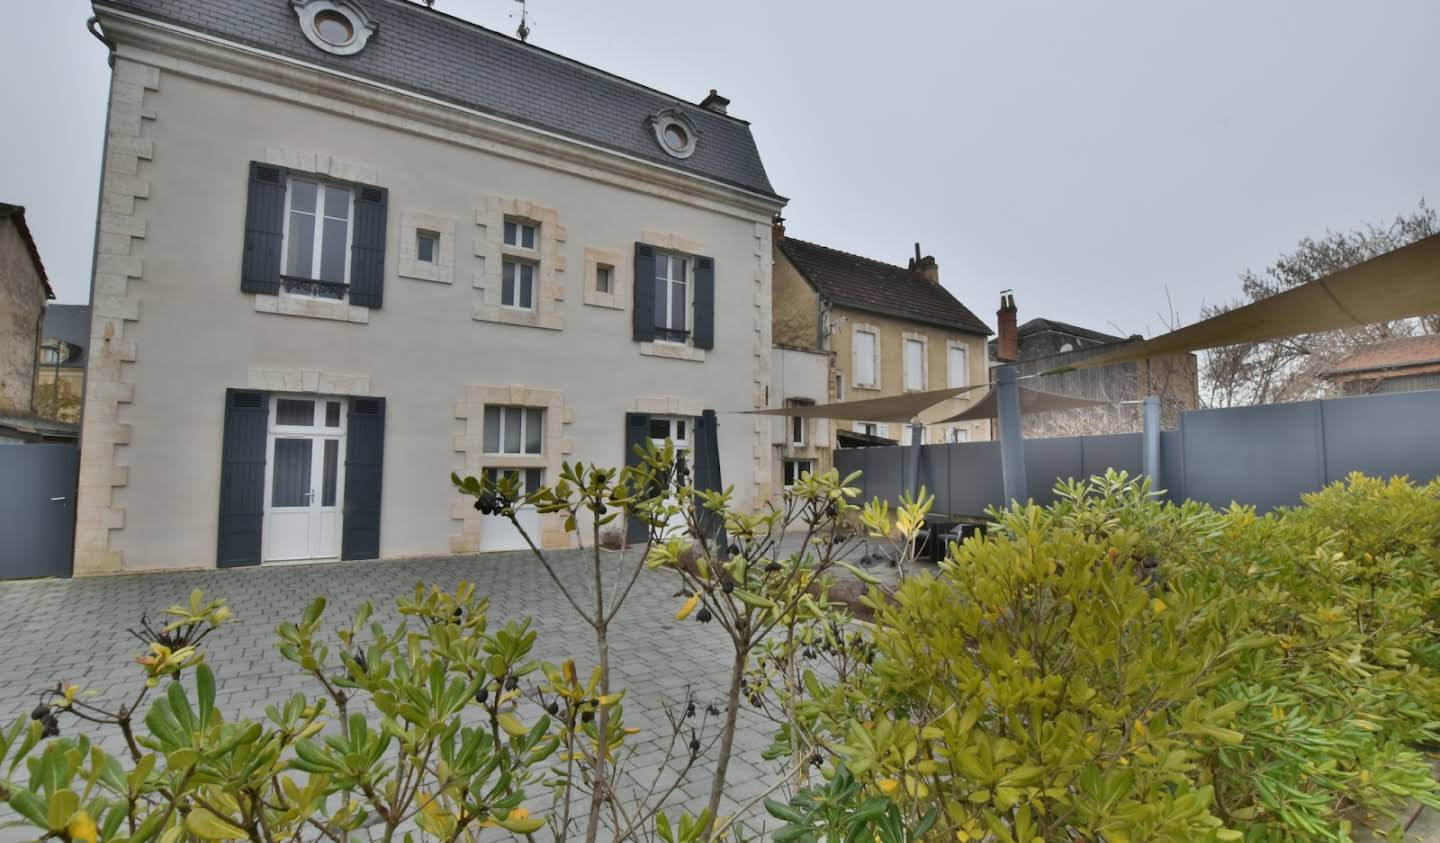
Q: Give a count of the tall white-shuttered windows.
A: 3